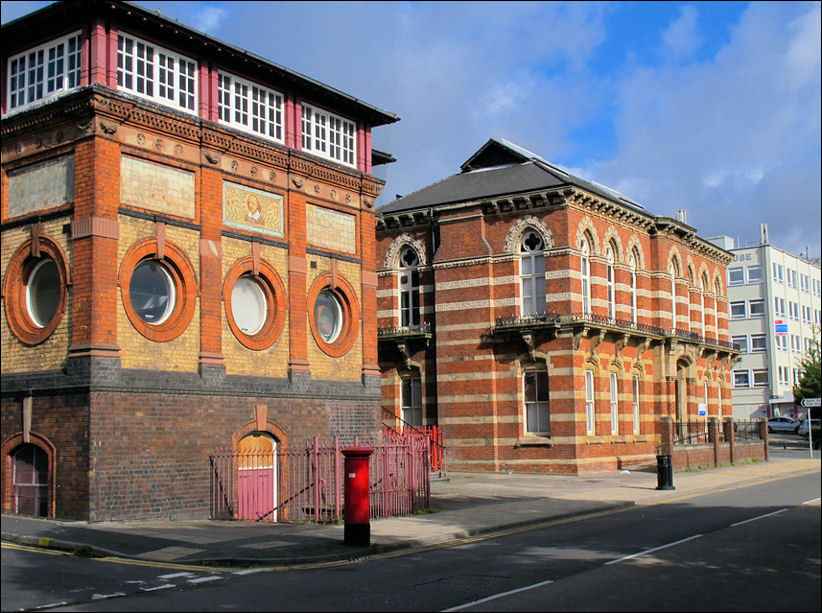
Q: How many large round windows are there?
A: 4